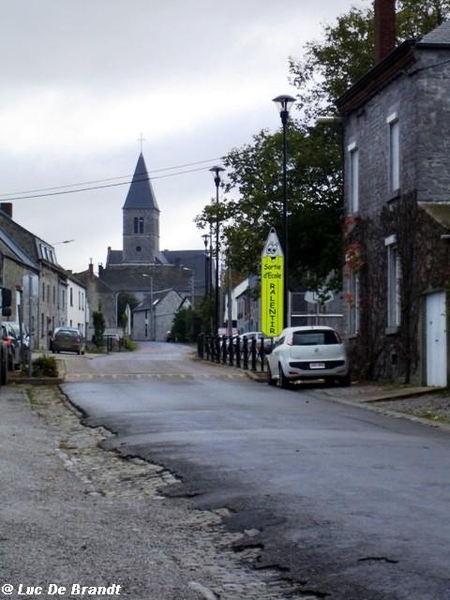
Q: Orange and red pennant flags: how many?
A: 0